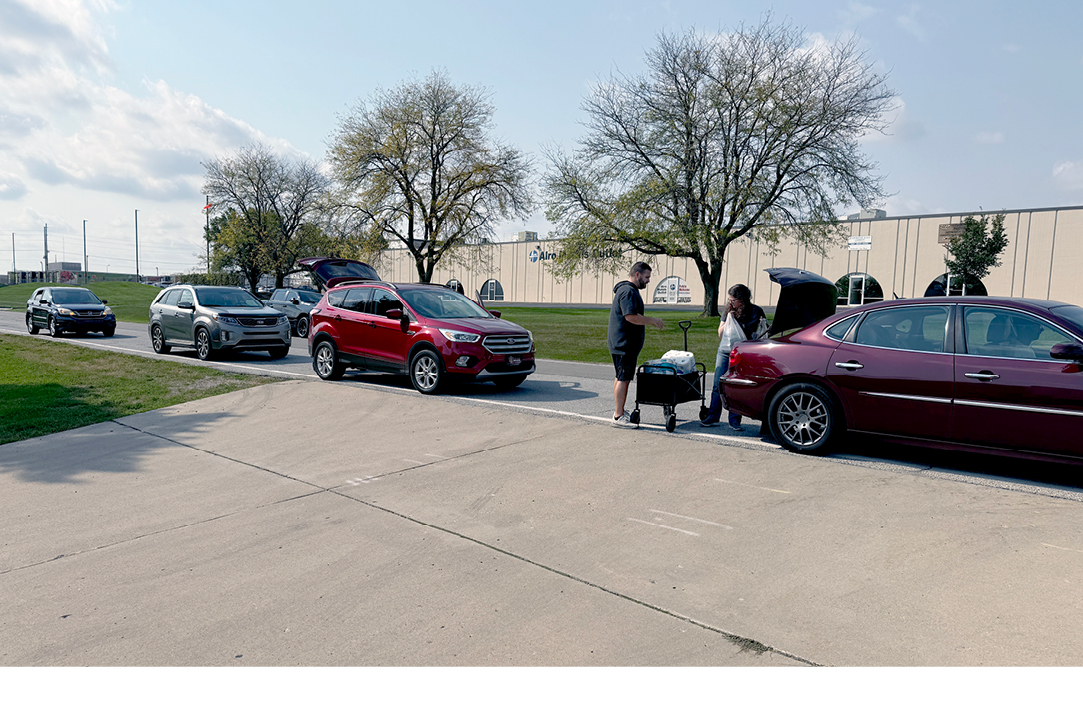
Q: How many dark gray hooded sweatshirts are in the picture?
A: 1